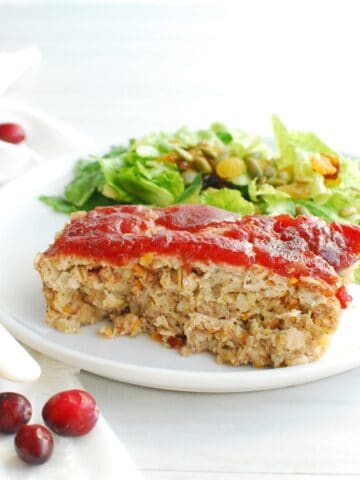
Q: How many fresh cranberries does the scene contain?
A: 4